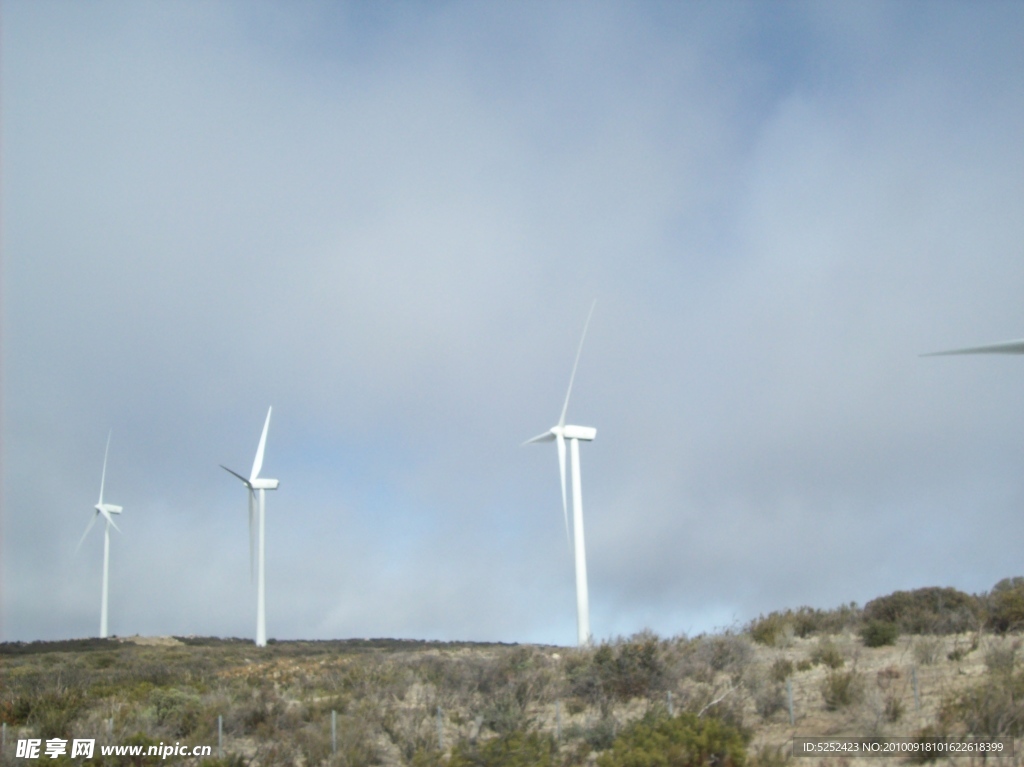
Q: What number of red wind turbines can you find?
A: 0